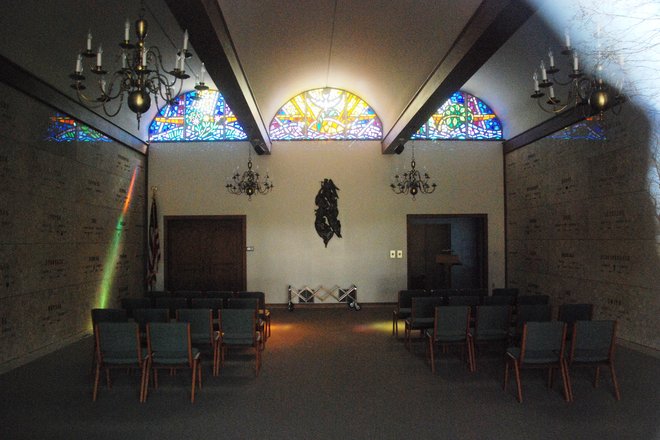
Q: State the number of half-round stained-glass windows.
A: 3